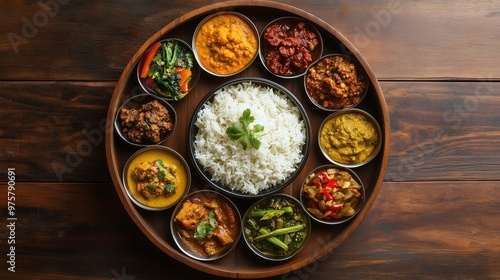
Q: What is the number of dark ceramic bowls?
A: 1